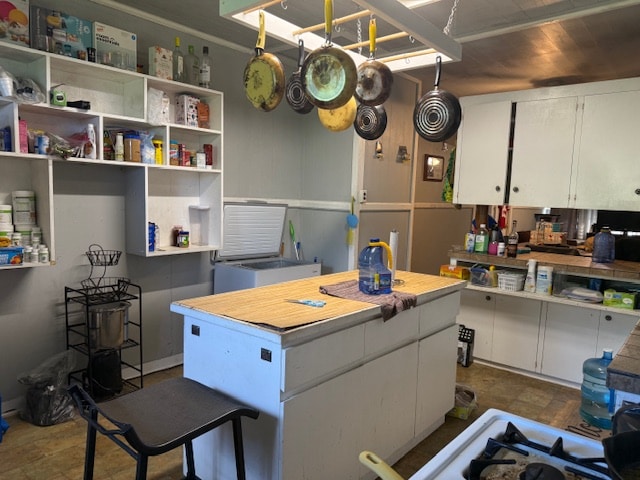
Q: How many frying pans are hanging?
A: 7